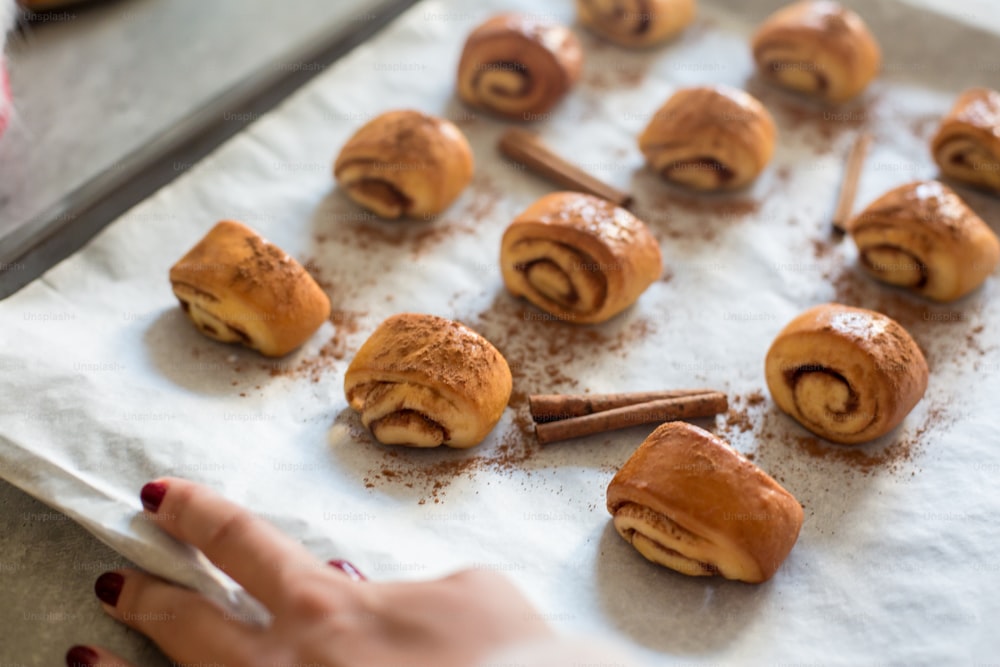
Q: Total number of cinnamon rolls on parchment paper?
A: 12